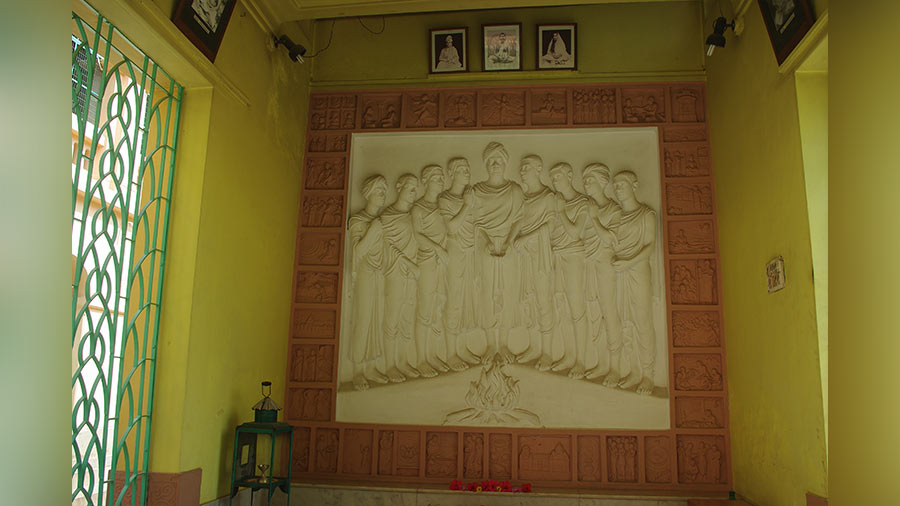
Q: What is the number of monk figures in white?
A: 9